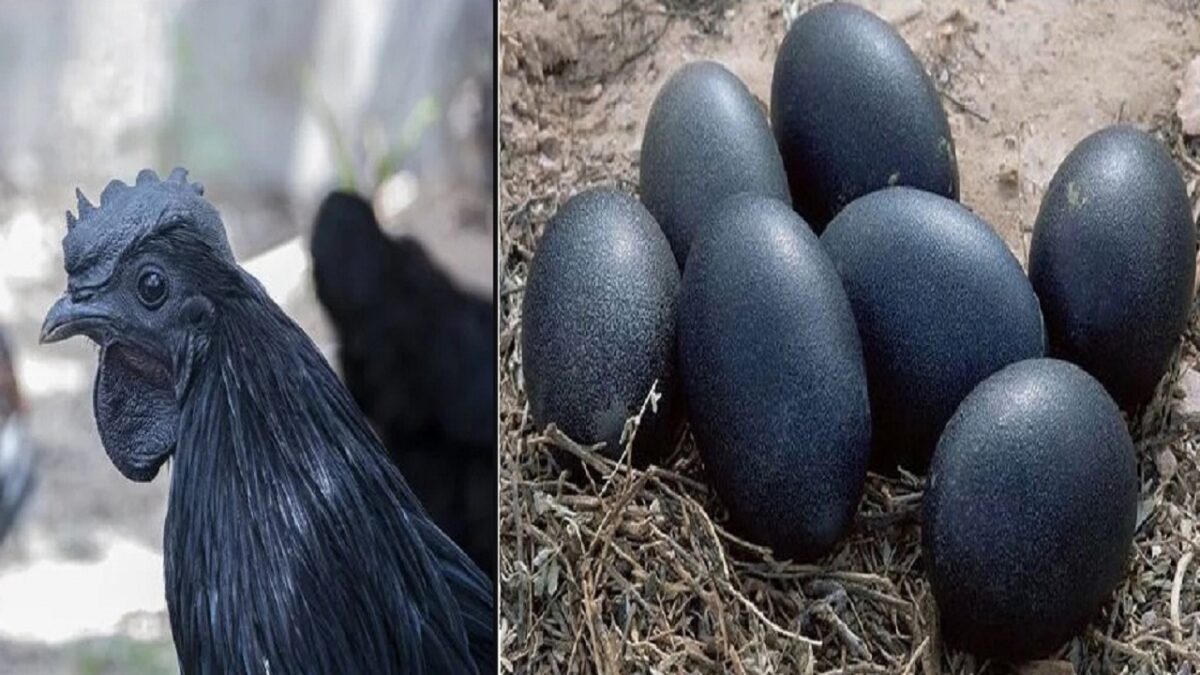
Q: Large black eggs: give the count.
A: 7